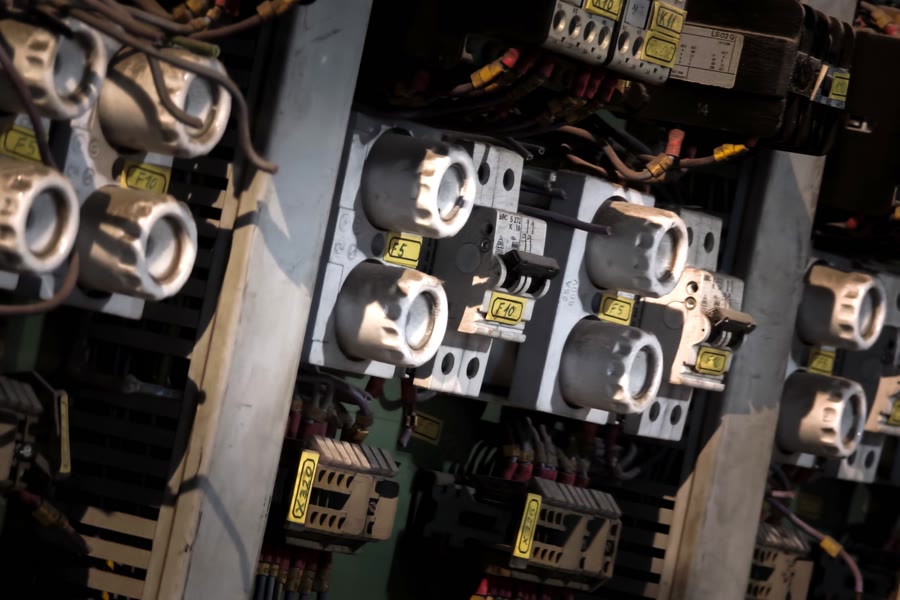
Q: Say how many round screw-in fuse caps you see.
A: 10